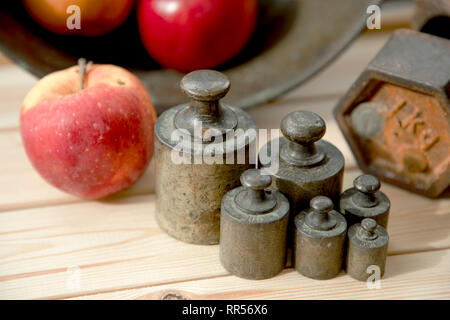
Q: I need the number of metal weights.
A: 7